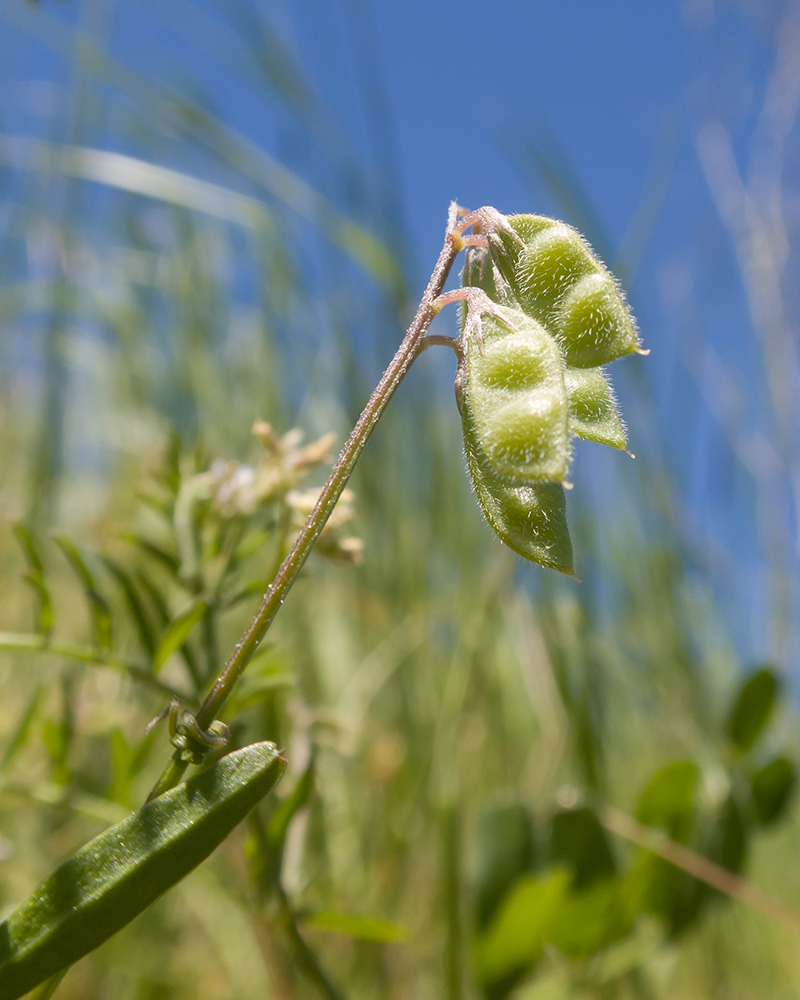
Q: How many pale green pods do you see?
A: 4